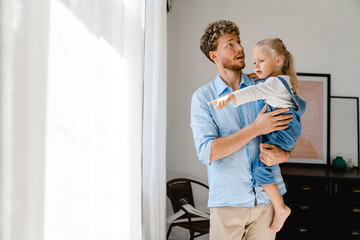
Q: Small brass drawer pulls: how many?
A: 6